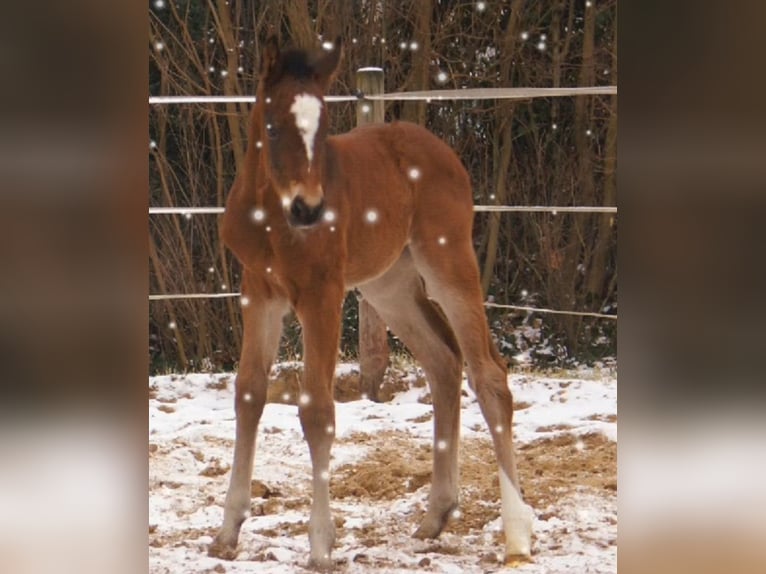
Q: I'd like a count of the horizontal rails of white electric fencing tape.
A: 3